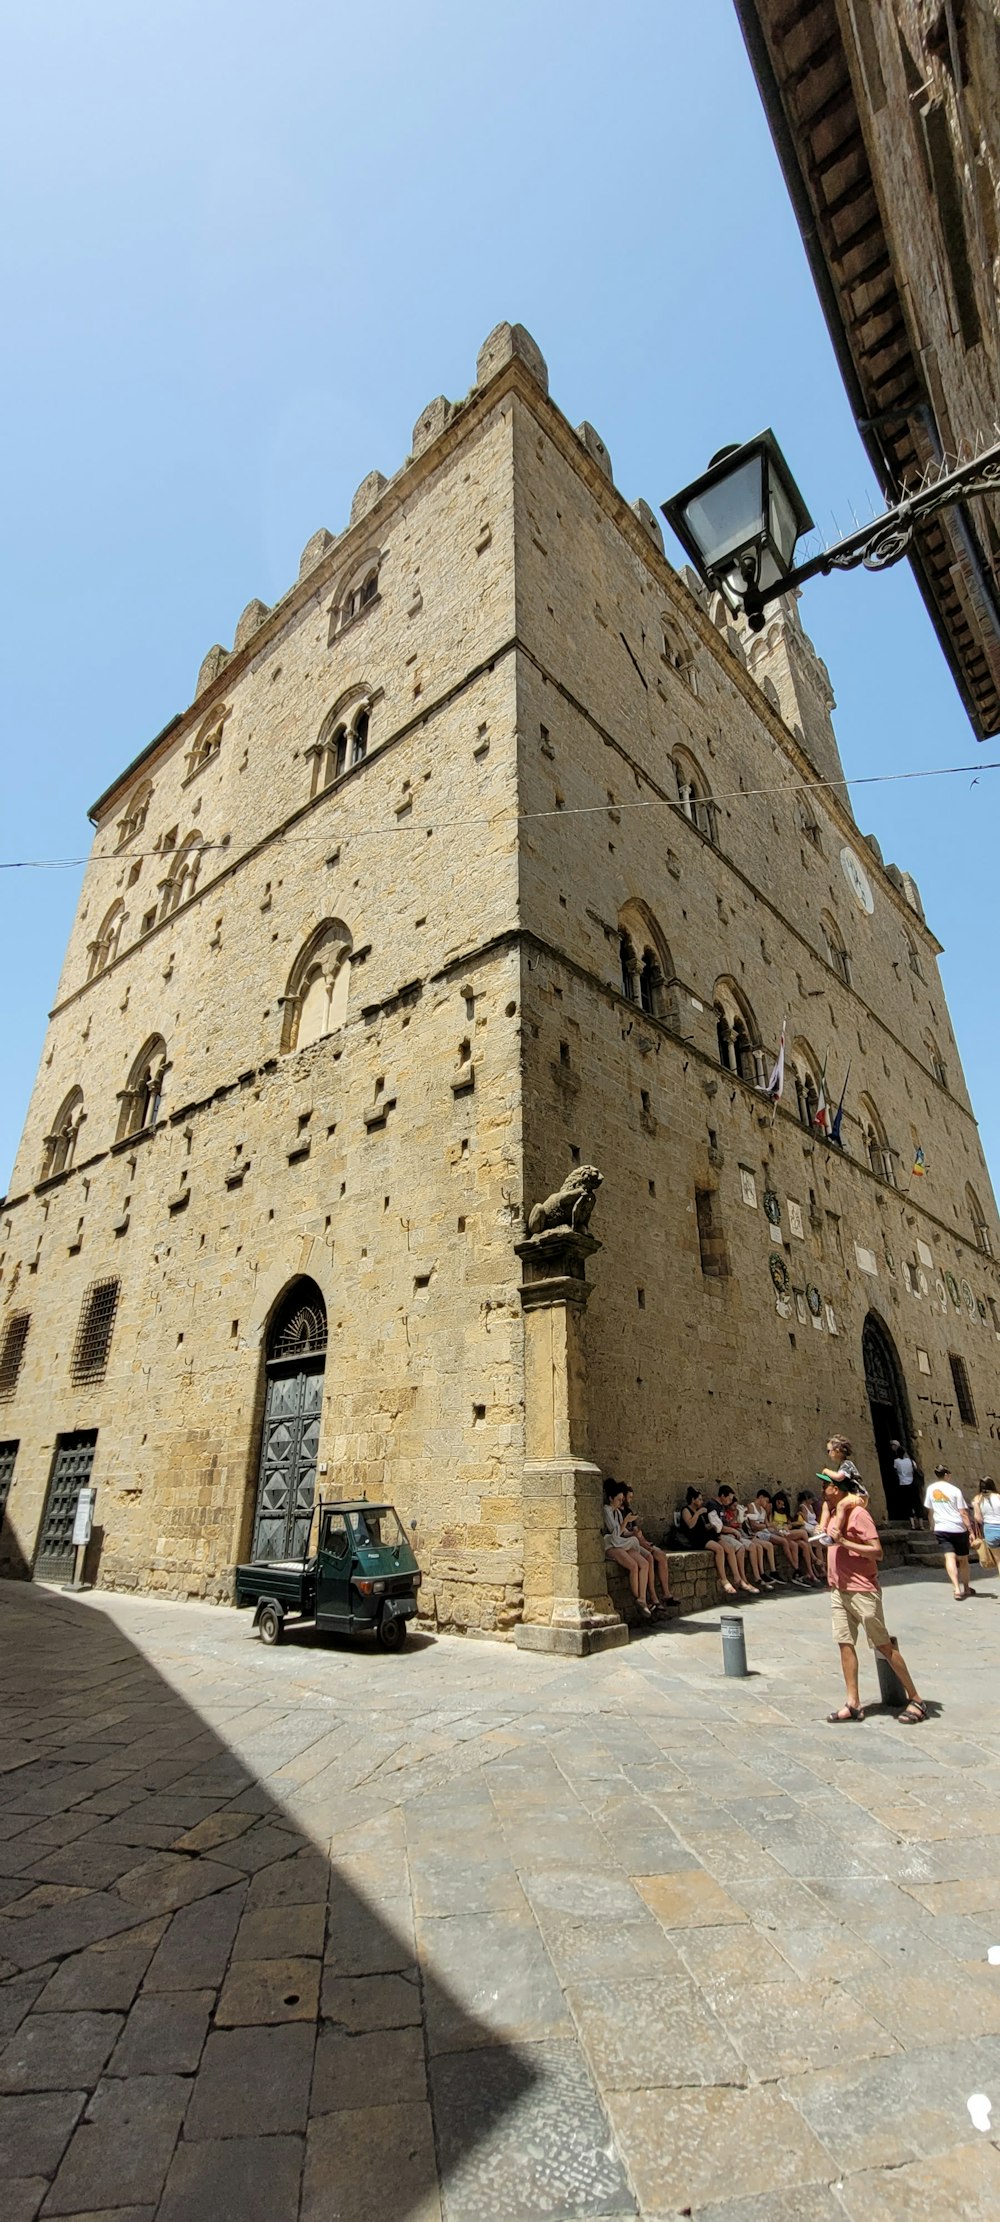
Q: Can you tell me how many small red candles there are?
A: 0